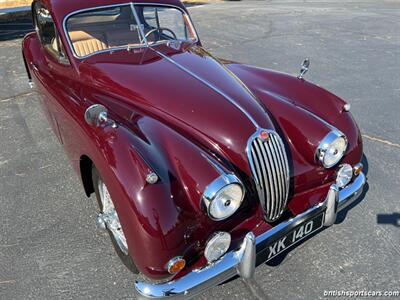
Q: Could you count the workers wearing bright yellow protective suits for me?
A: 0